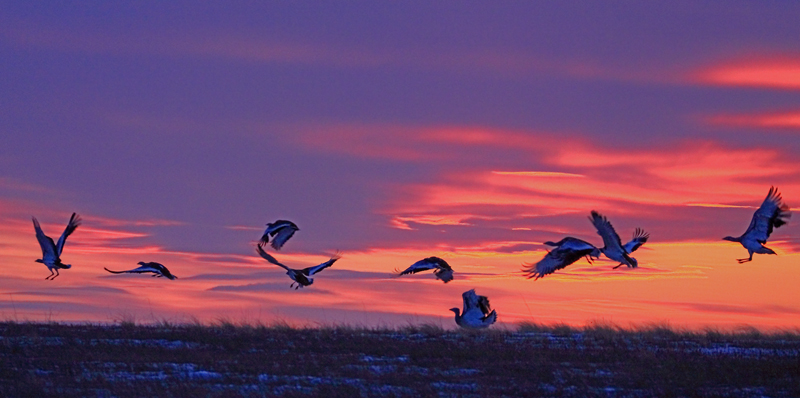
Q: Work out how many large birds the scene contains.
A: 9